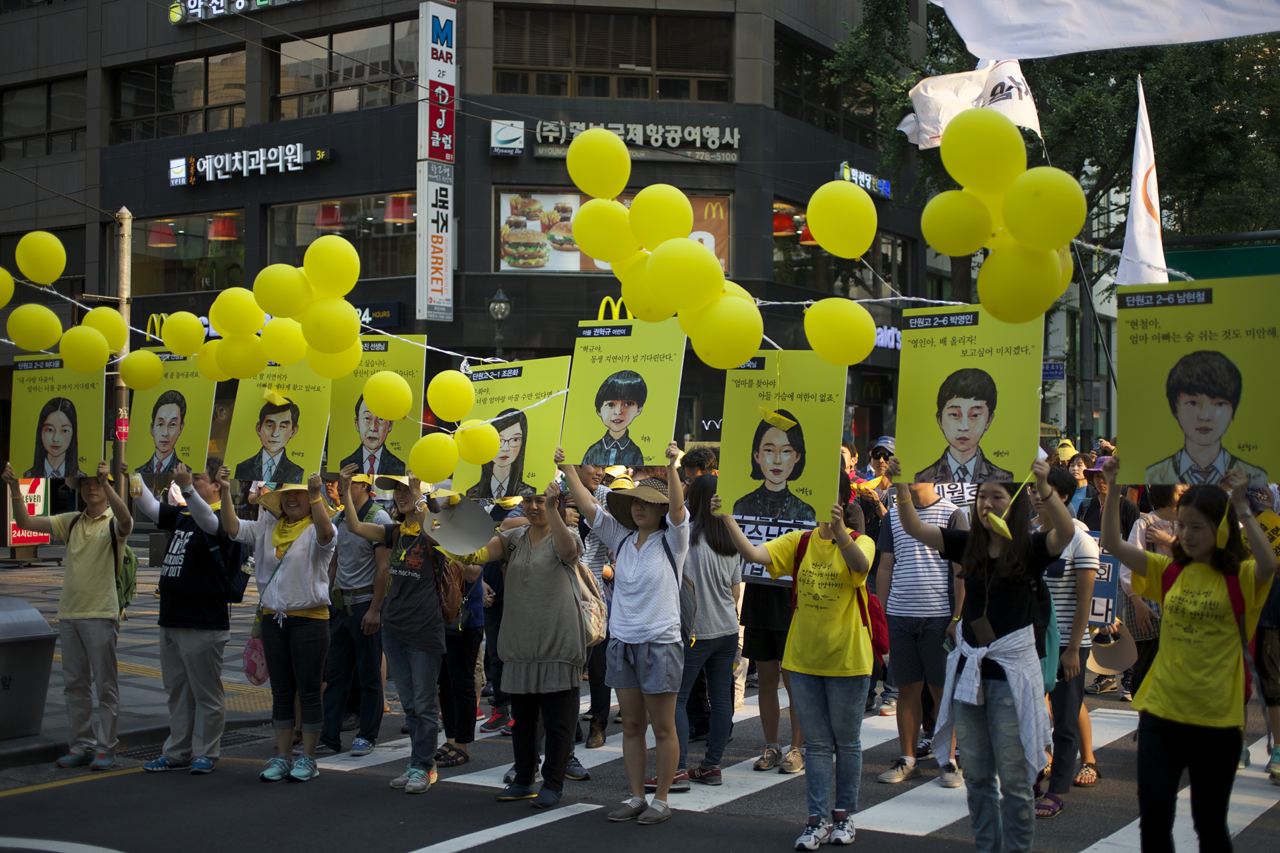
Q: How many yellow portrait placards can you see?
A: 9